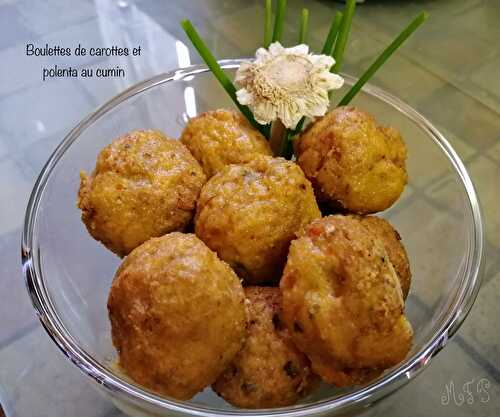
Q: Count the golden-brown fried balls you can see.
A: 8